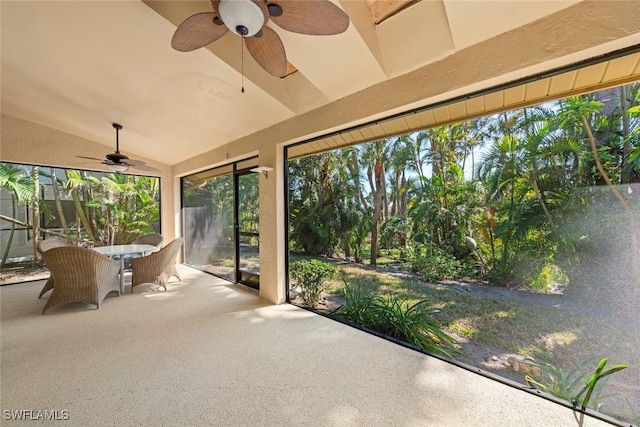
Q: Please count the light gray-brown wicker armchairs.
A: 4